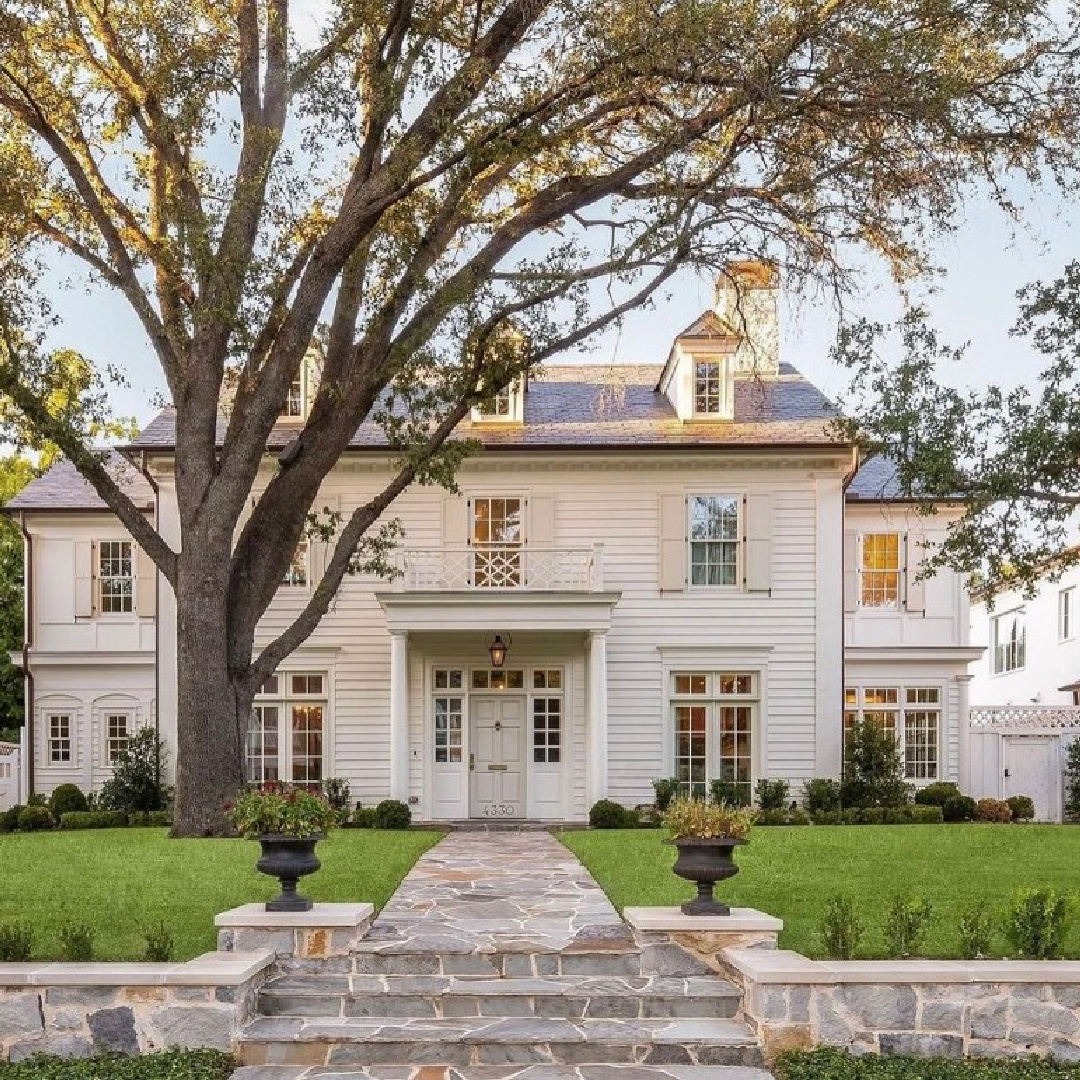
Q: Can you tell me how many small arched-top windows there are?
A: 2